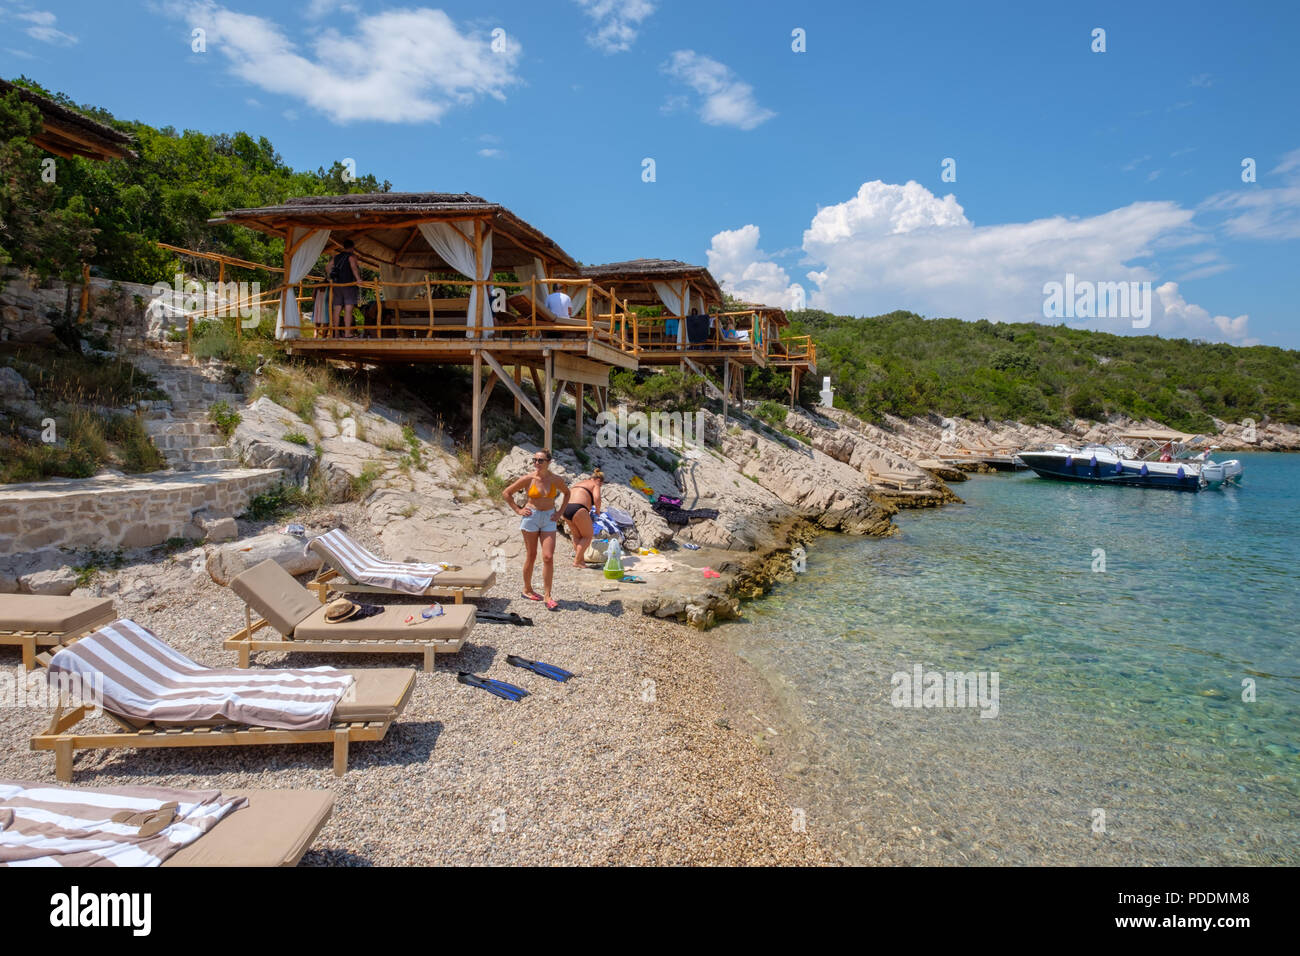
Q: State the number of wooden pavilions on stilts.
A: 3